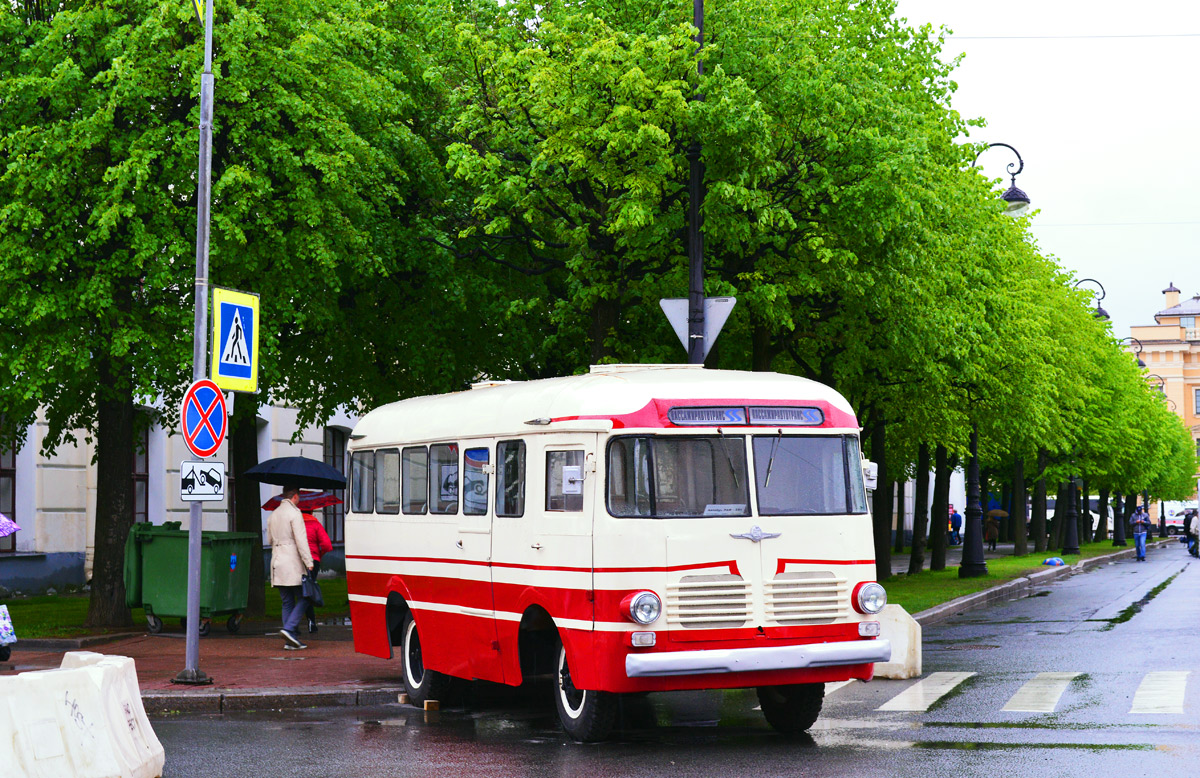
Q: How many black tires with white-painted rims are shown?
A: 2